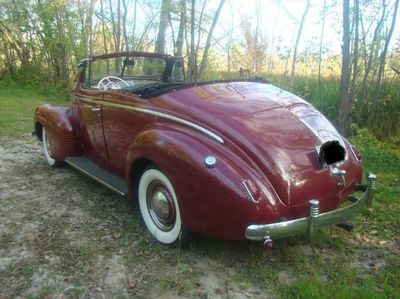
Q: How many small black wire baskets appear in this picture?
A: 0